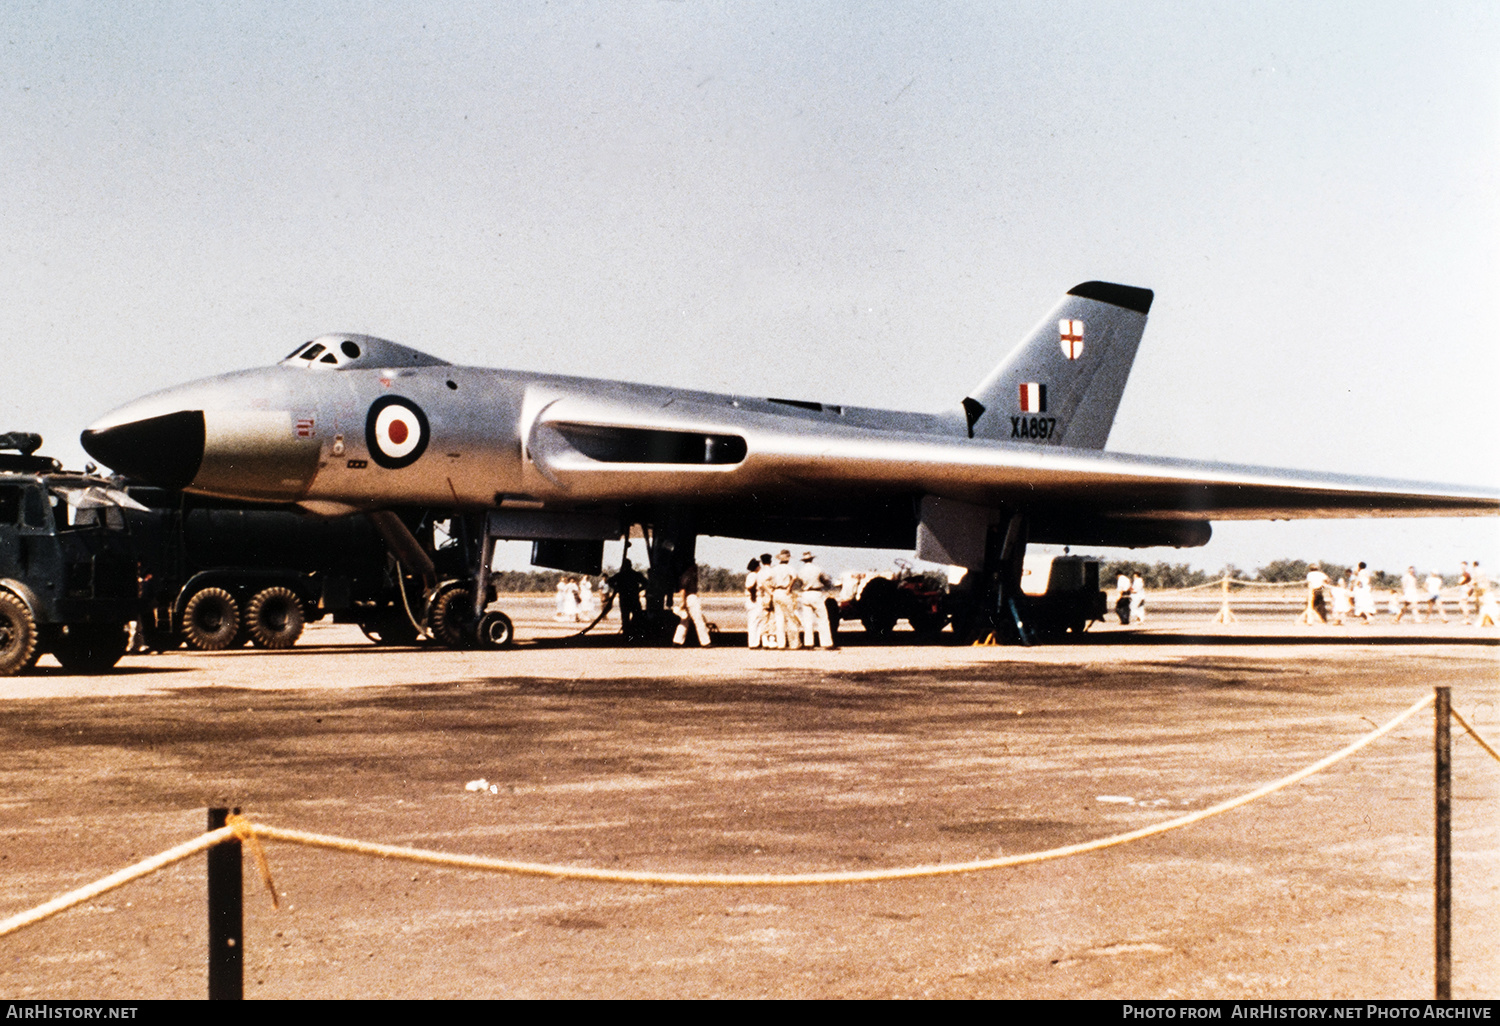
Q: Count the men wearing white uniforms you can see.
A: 4